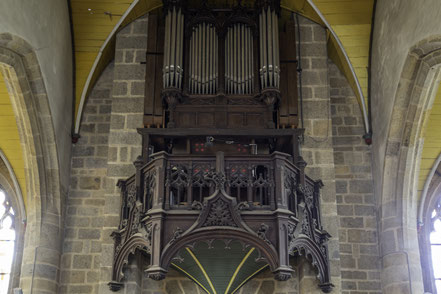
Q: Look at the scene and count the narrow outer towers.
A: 2